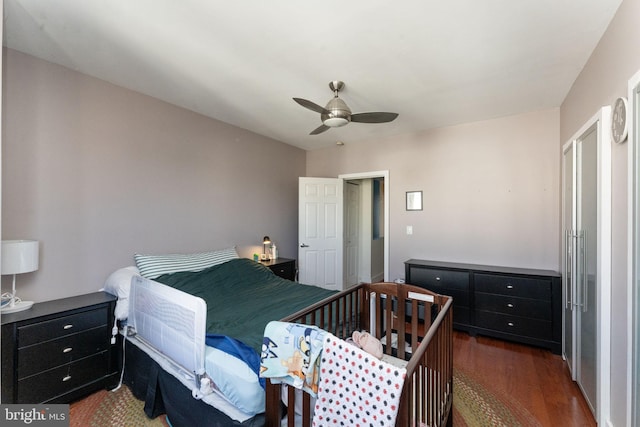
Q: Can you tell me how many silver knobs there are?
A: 8